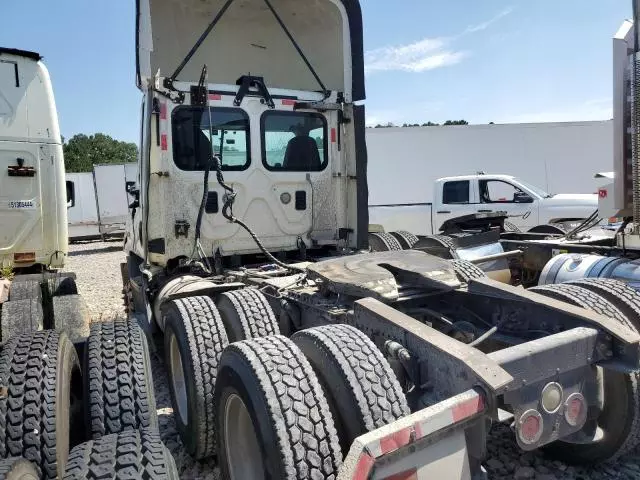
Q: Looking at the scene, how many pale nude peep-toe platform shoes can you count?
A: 0